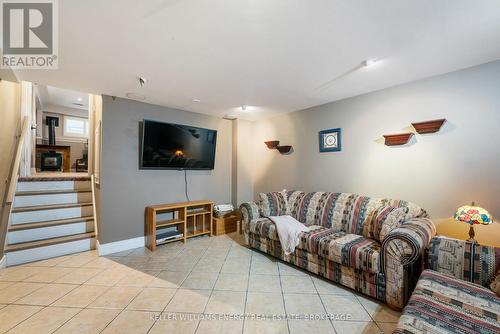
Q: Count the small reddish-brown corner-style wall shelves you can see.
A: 4